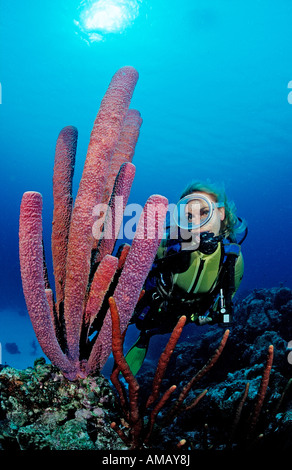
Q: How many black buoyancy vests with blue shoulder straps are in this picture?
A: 1